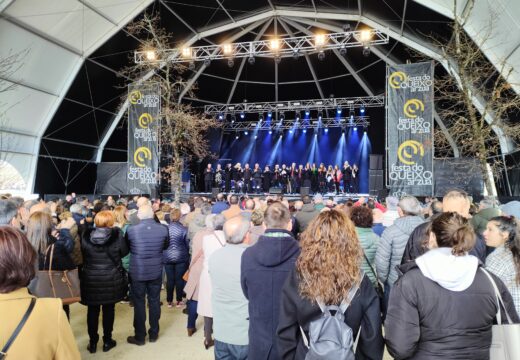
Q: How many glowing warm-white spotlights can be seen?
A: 6